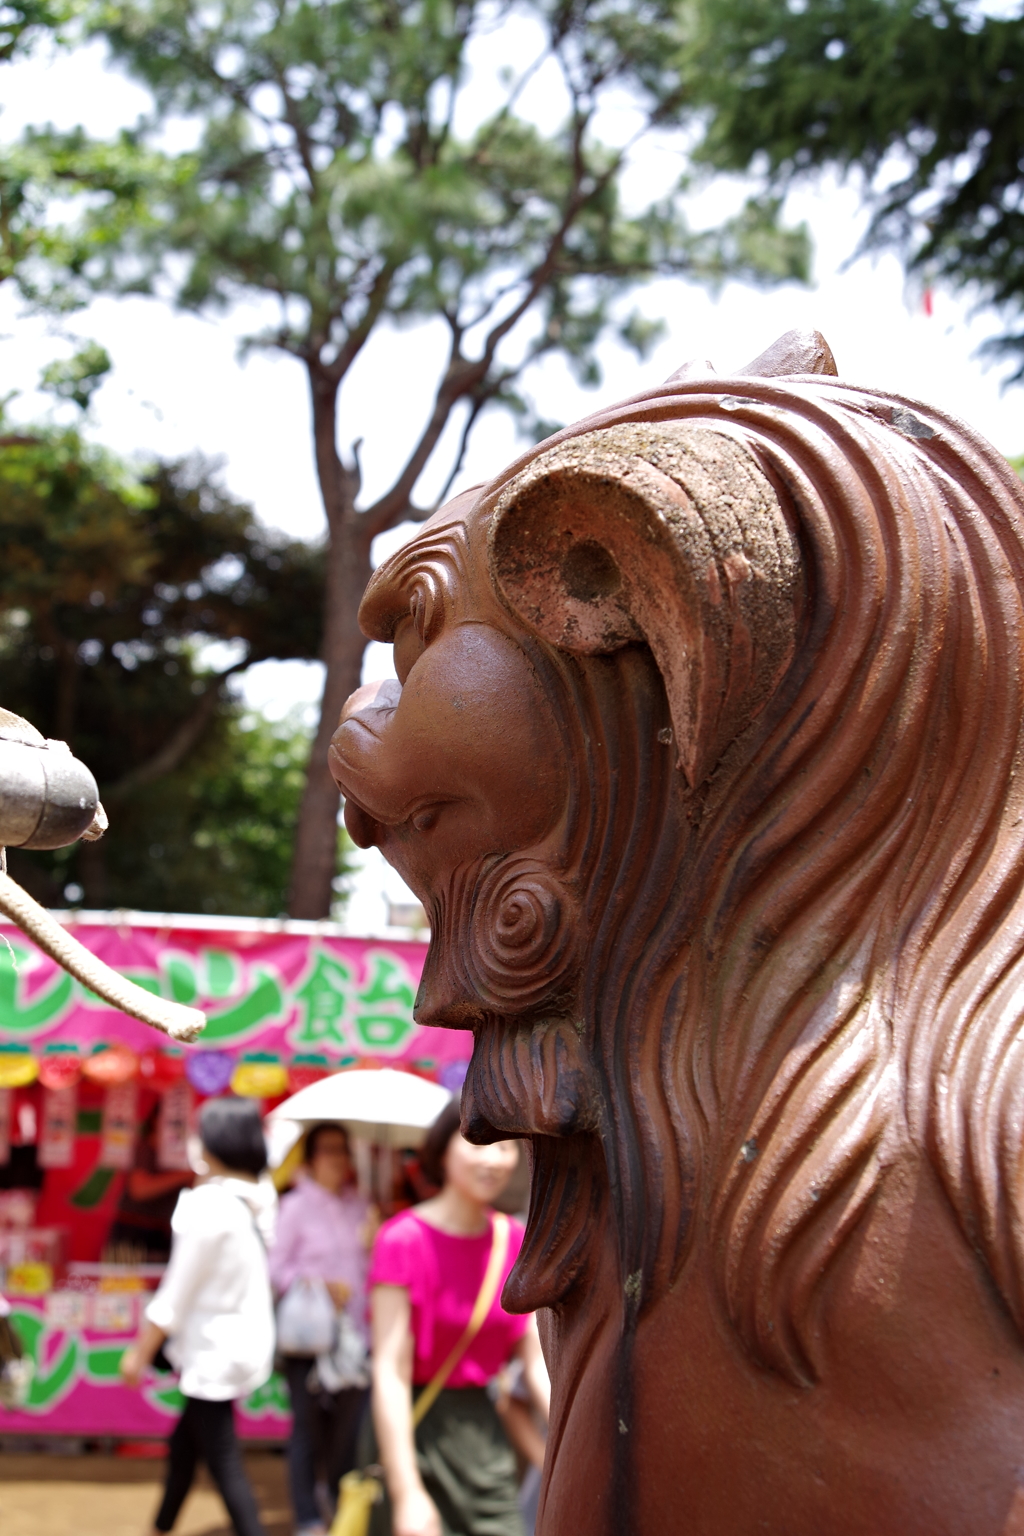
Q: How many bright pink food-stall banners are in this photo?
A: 2